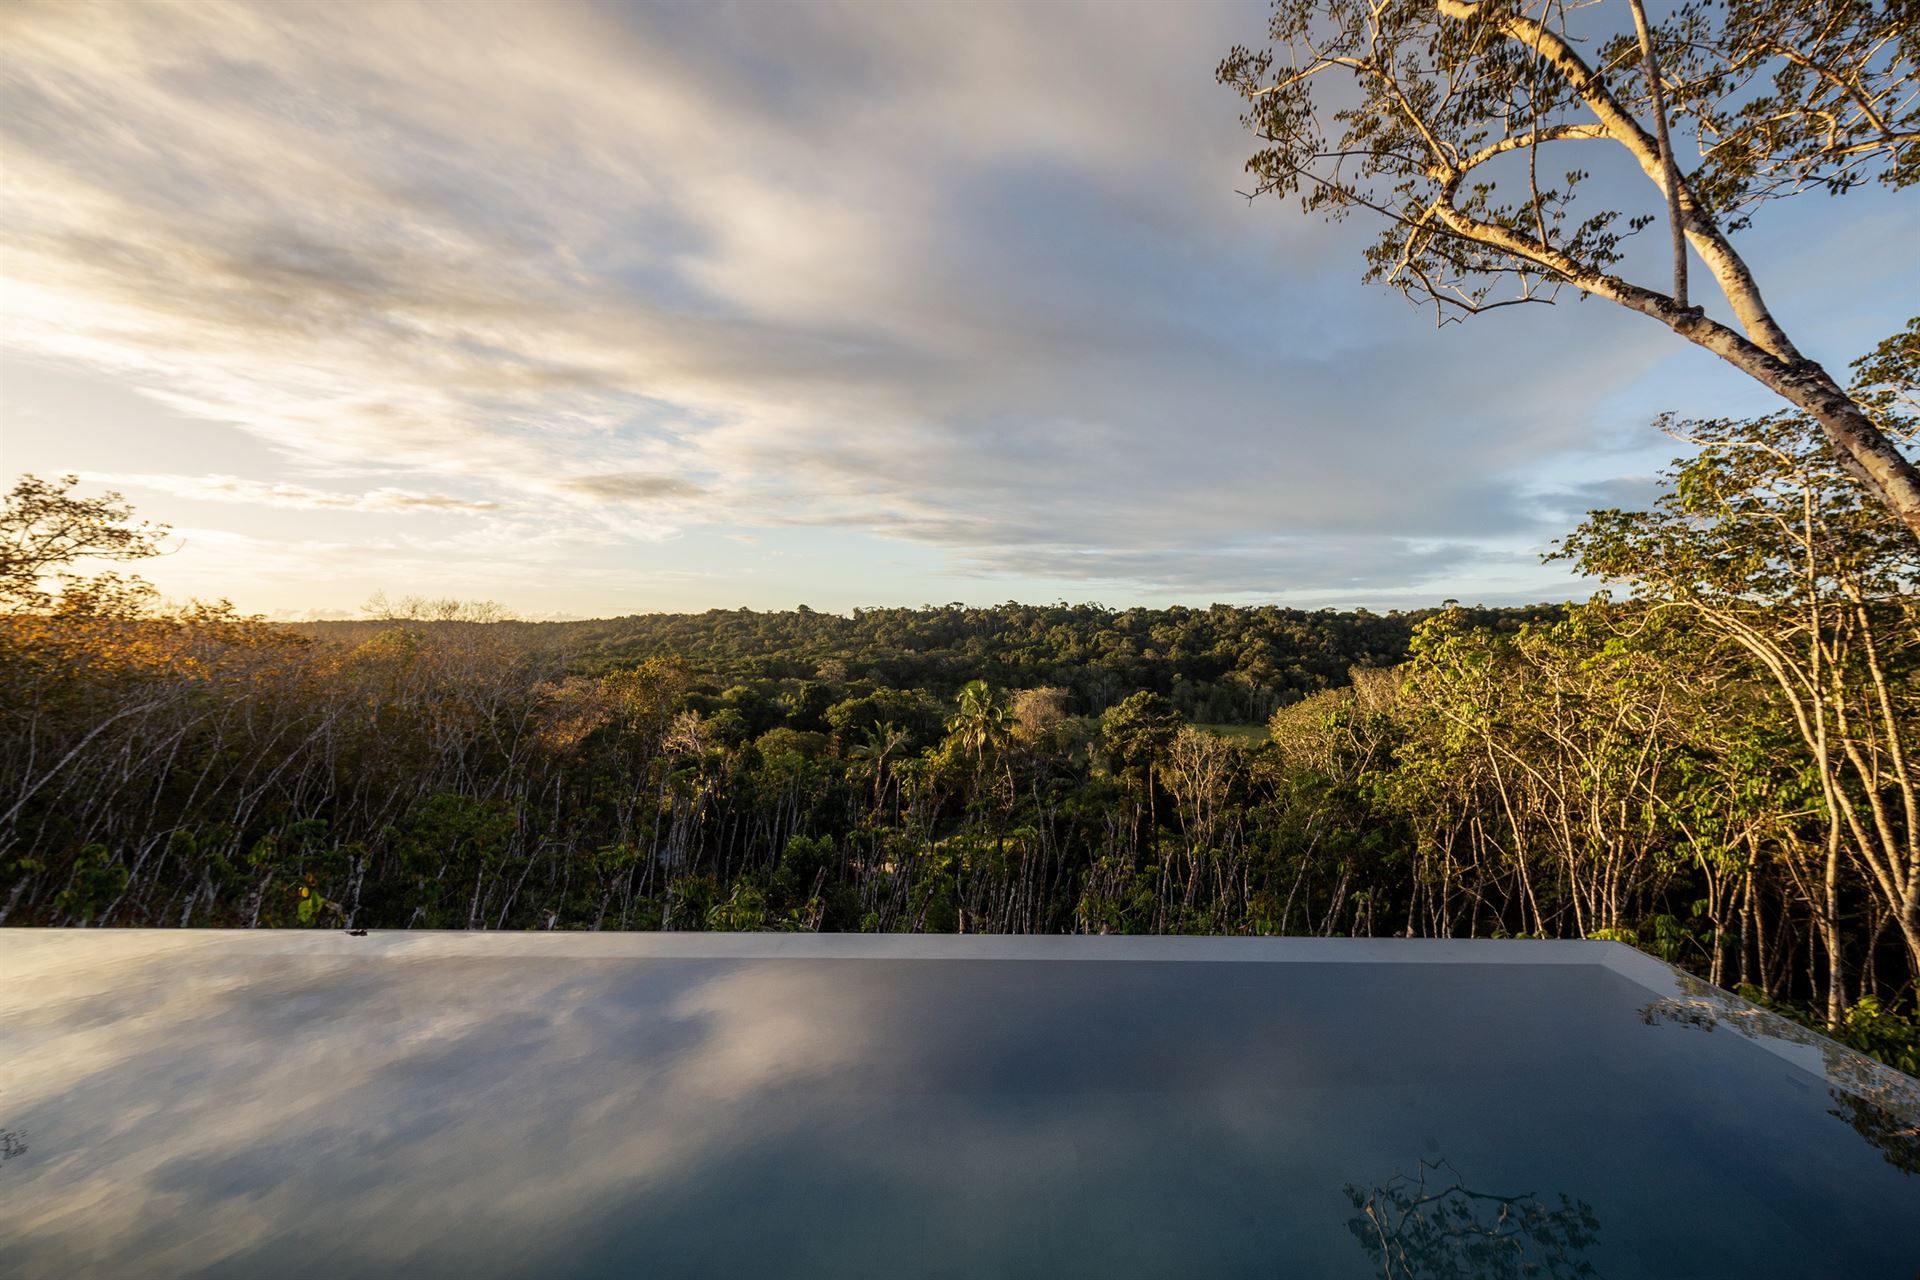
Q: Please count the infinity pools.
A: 1